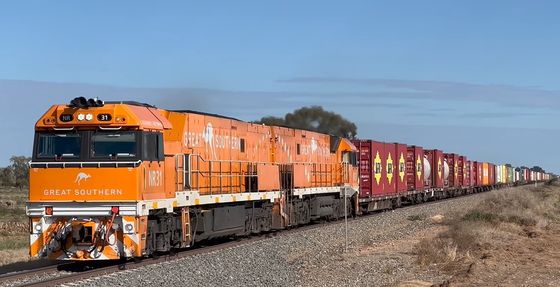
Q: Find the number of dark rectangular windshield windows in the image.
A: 2